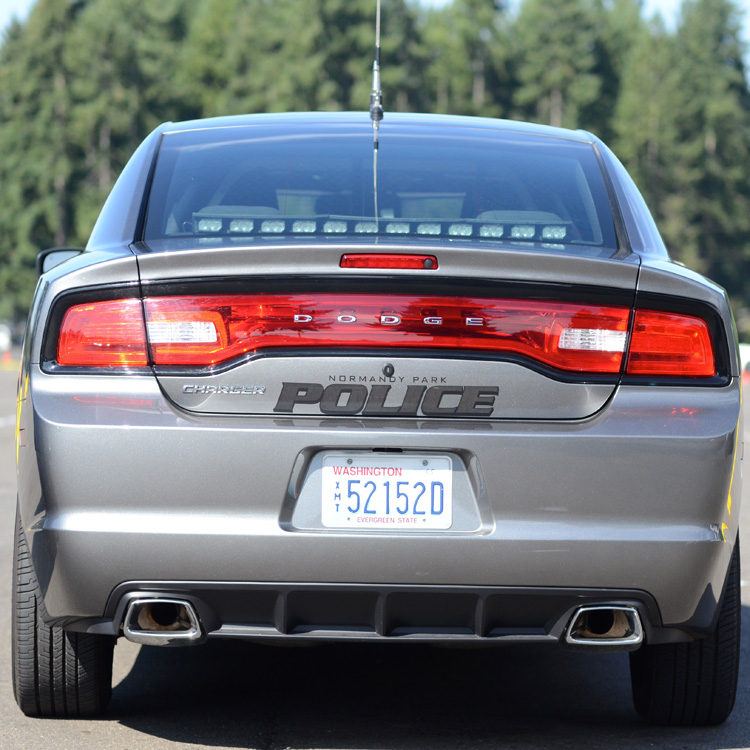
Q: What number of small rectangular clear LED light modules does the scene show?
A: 12